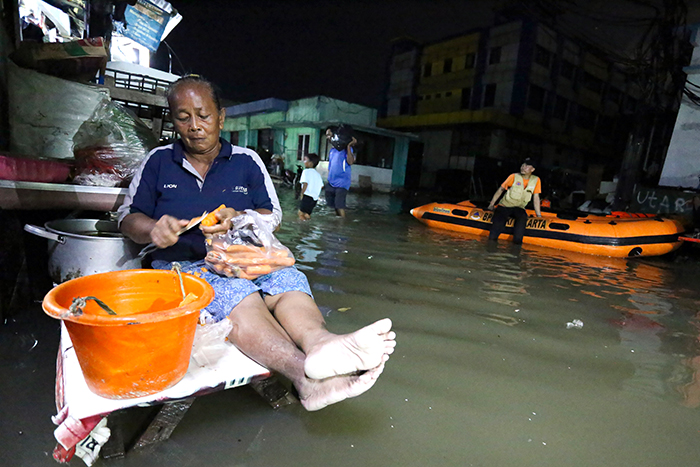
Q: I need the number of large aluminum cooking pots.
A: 1